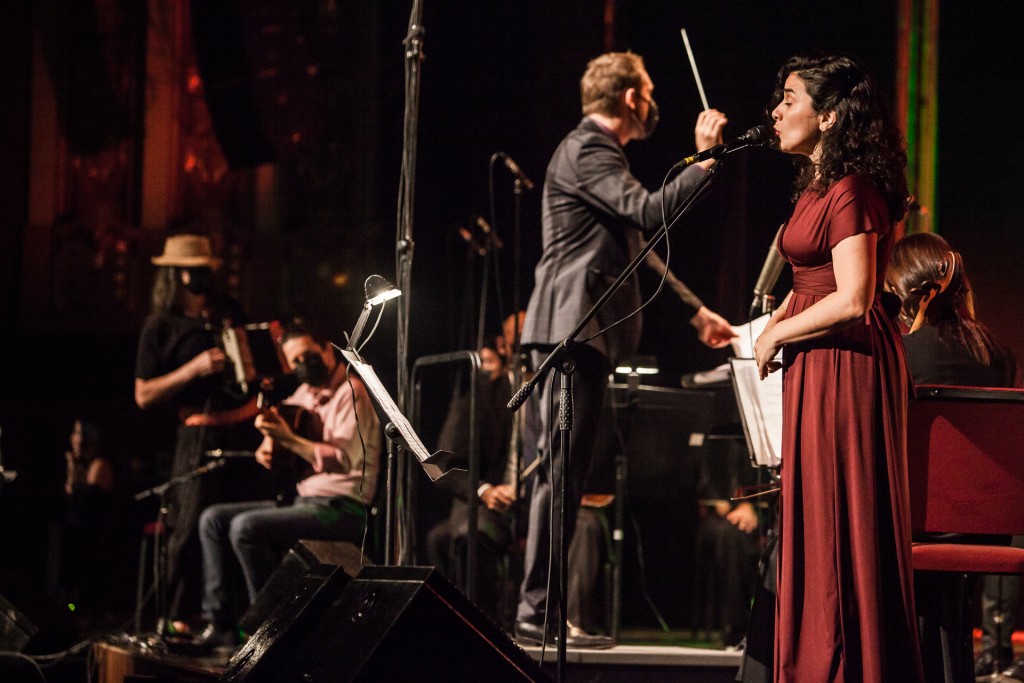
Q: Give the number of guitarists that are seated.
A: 1